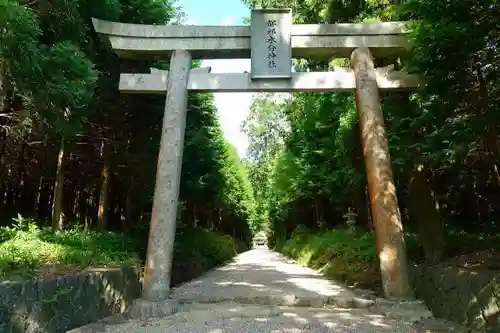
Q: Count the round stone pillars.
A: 2